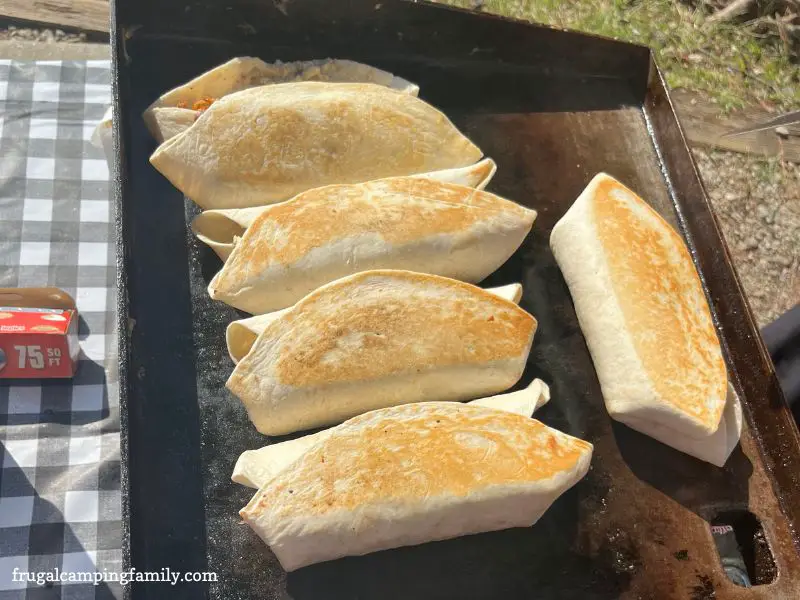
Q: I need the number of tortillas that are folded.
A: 5